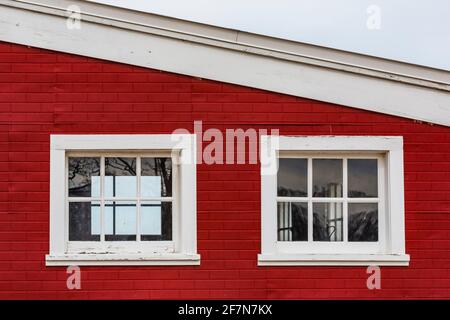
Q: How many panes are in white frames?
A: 12